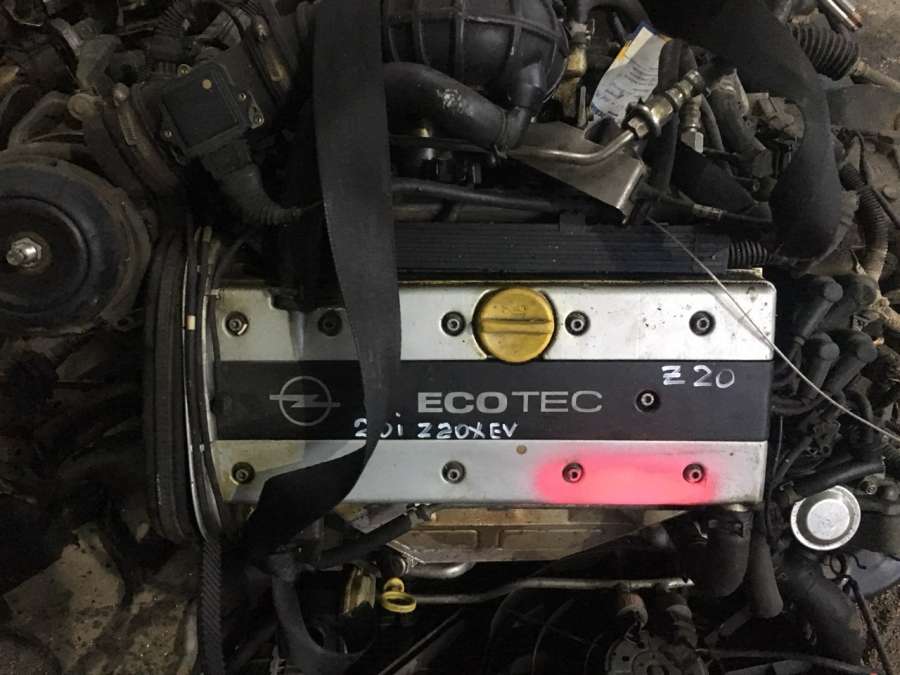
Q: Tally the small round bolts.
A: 10